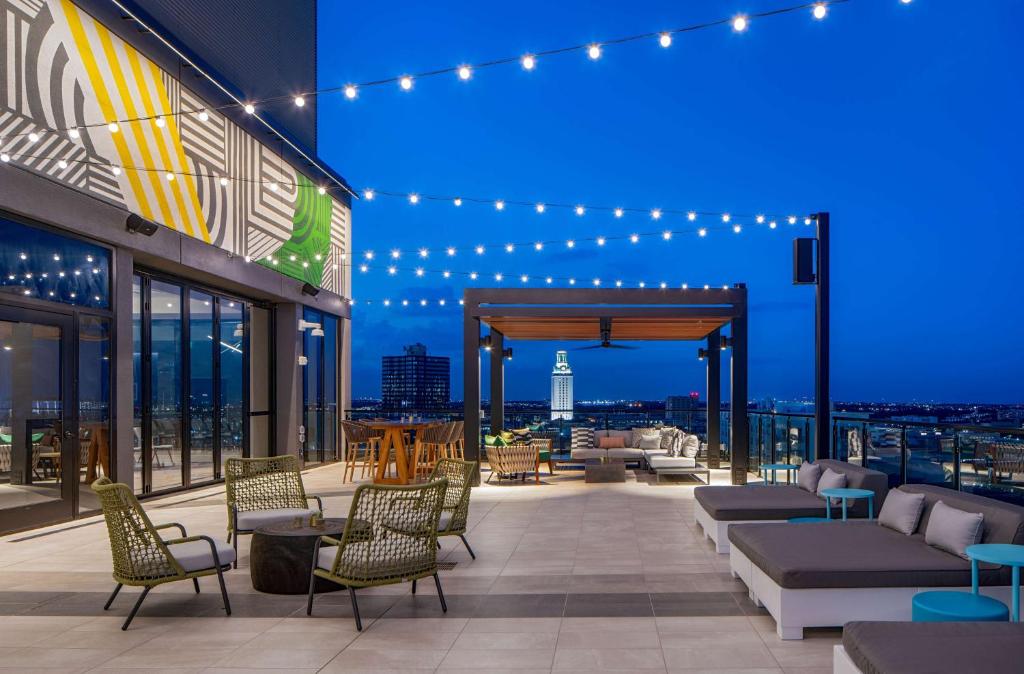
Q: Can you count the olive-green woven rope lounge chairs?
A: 4